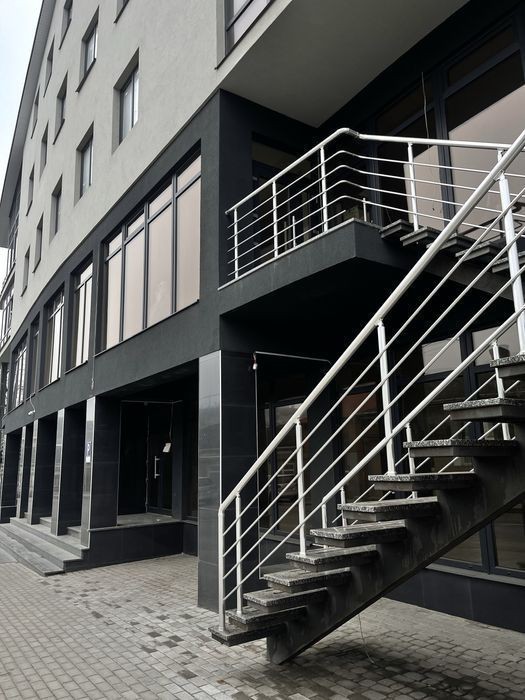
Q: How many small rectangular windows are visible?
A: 13